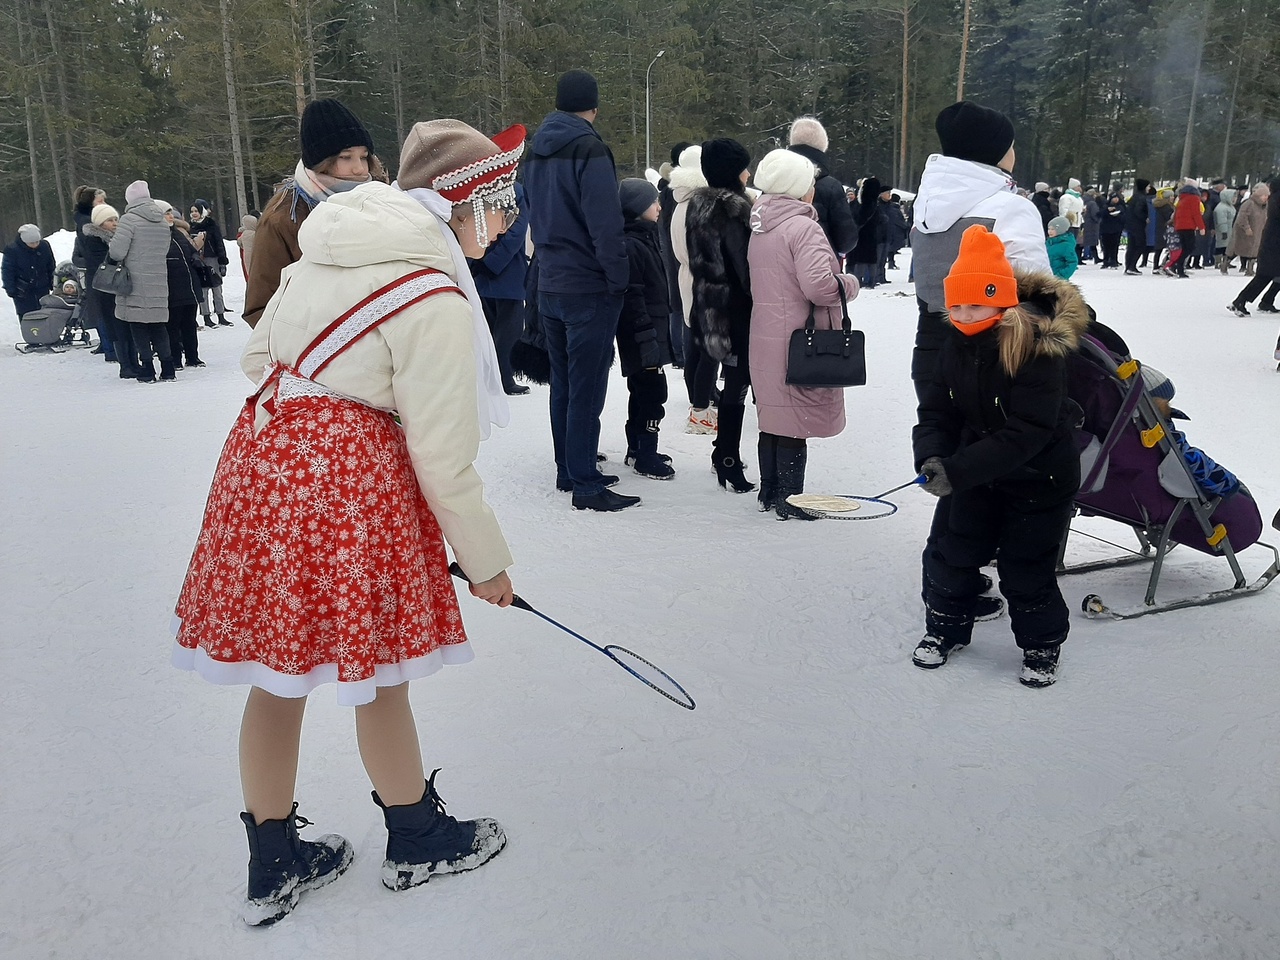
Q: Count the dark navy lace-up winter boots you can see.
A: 2